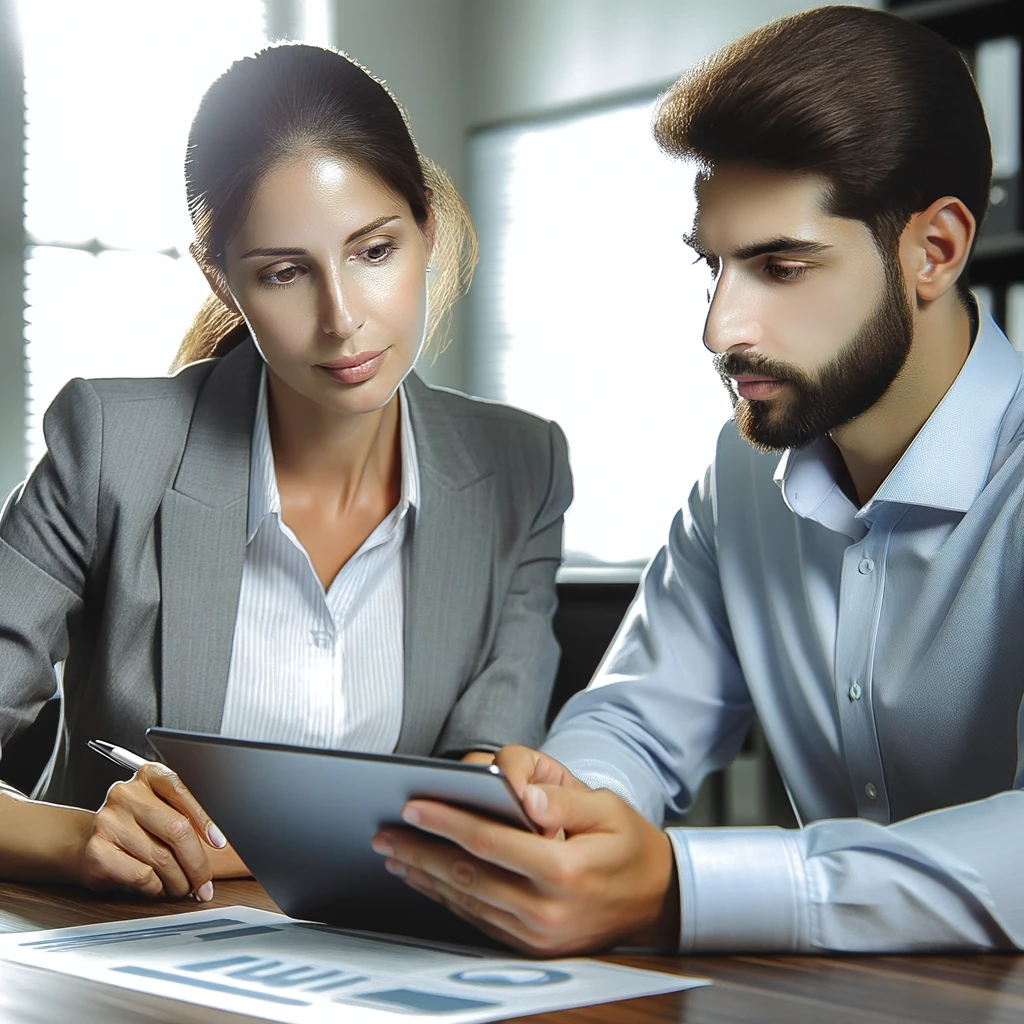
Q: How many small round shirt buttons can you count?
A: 3